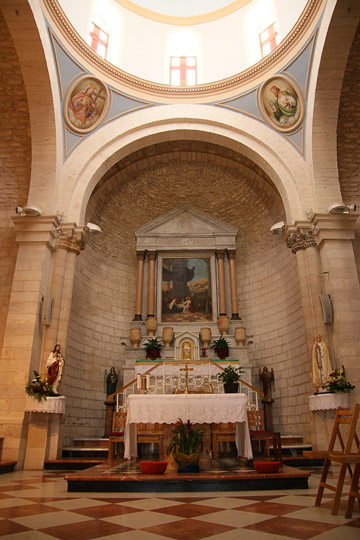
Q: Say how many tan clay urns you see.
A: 6